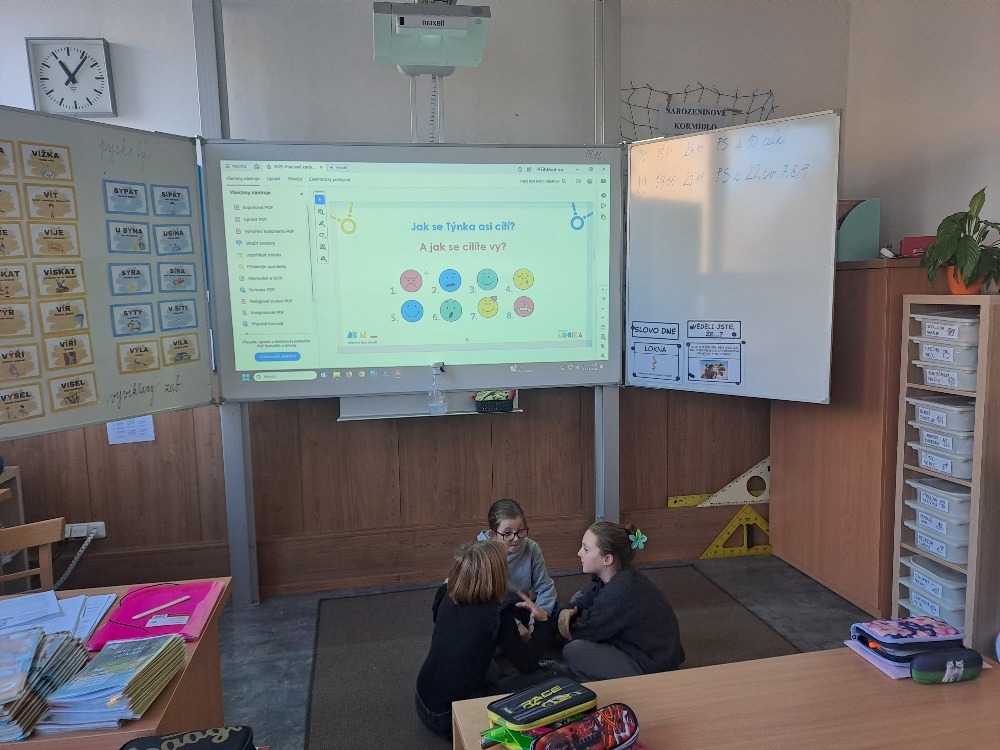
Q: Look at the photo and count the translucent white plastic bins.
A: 12